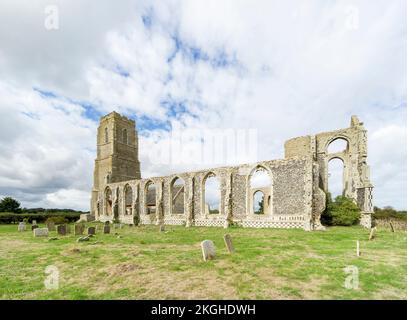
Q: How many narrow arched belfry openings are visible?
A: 2